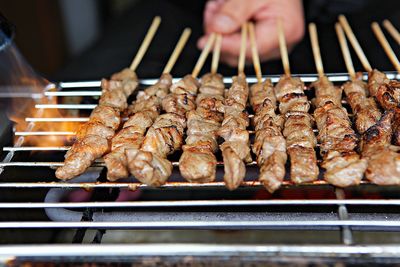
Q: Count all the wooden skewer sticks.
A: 12